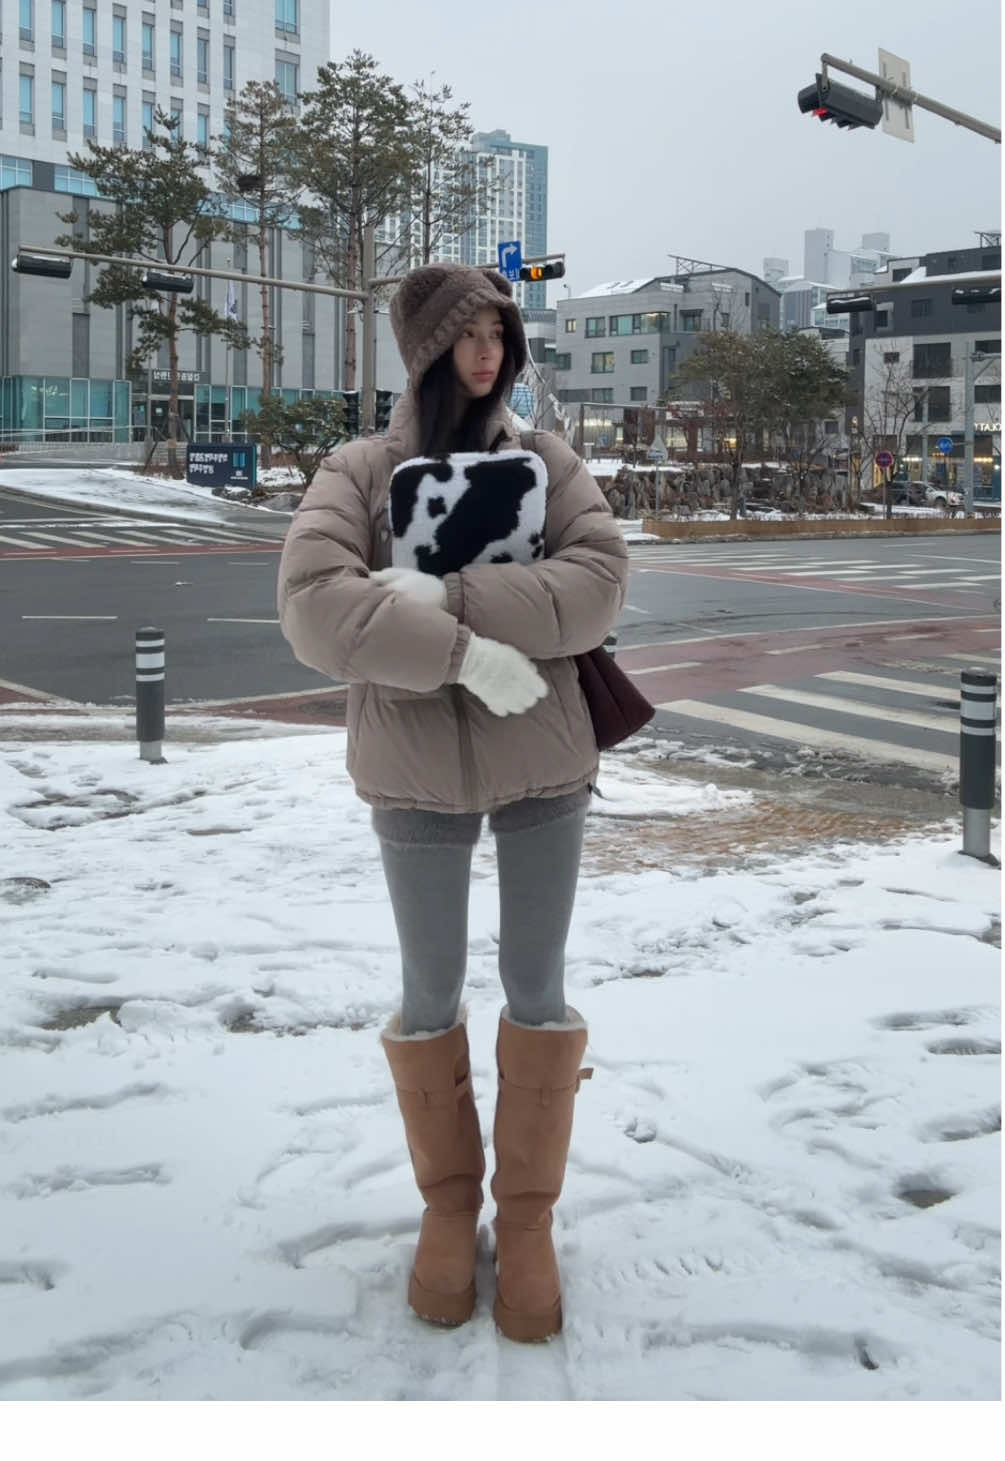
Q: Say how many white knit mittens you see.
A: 2